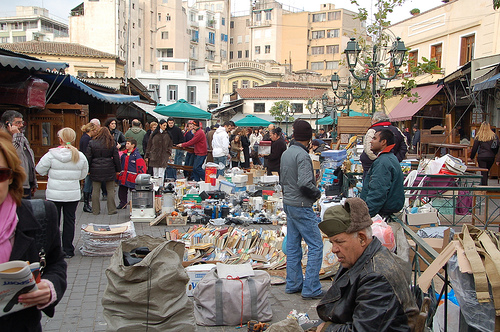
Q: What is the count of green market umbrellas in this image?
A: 3